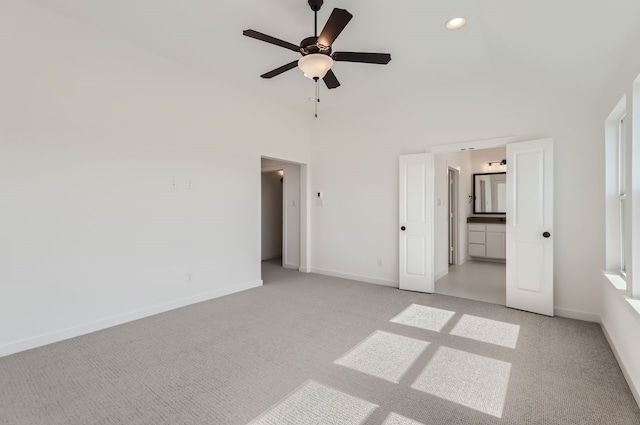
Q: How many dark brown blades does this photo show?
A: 5